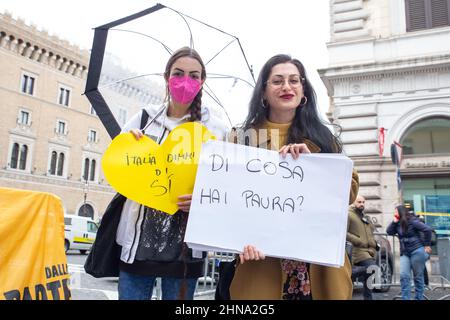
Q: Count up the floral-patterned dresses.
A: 1